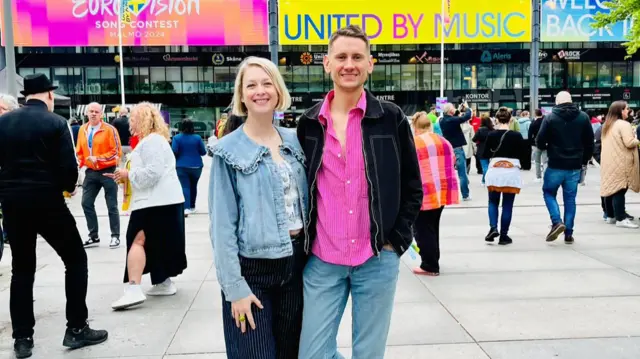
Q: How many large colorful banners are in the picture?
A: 3